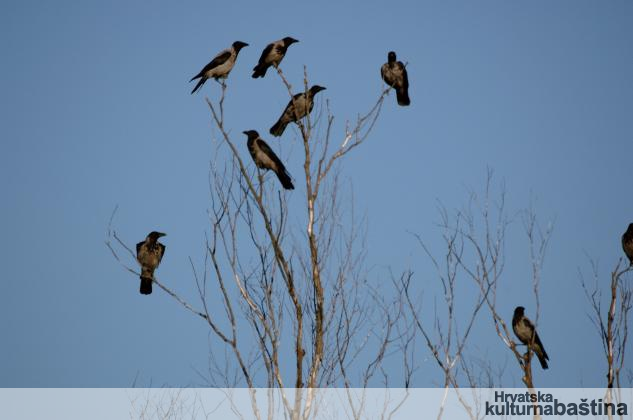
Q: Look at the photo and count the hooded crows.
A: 8